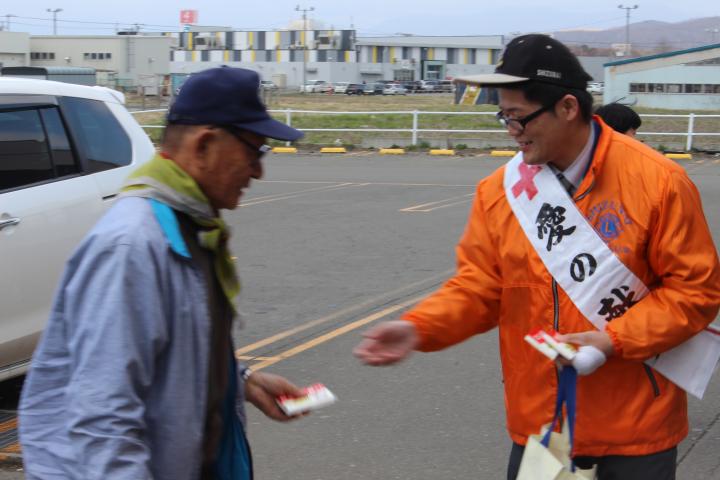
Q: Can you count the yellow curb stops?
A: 6